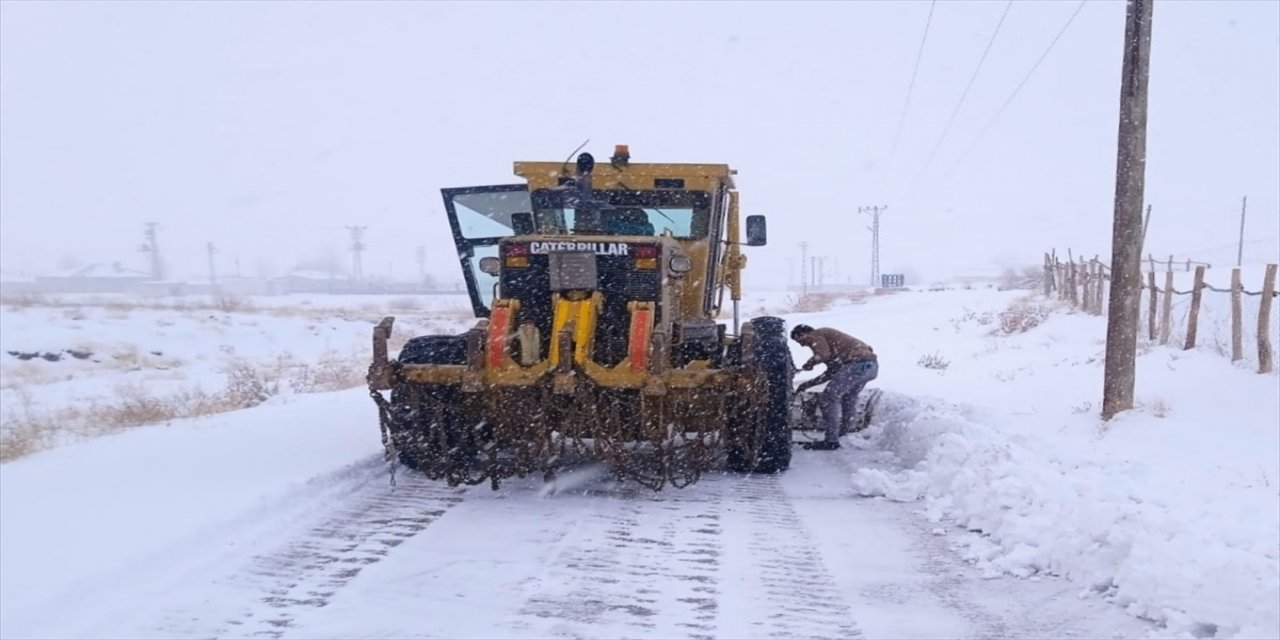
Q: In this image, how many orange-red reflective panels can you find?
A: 2